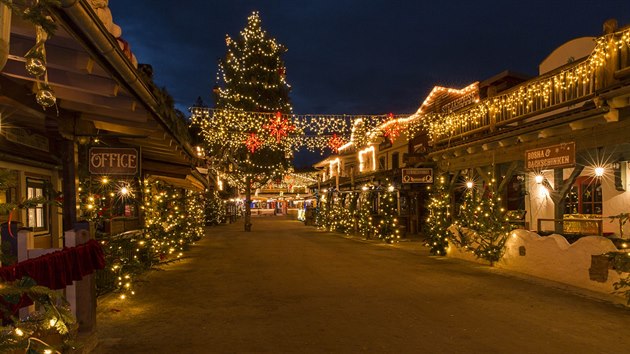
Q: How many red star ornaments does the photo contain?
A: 4